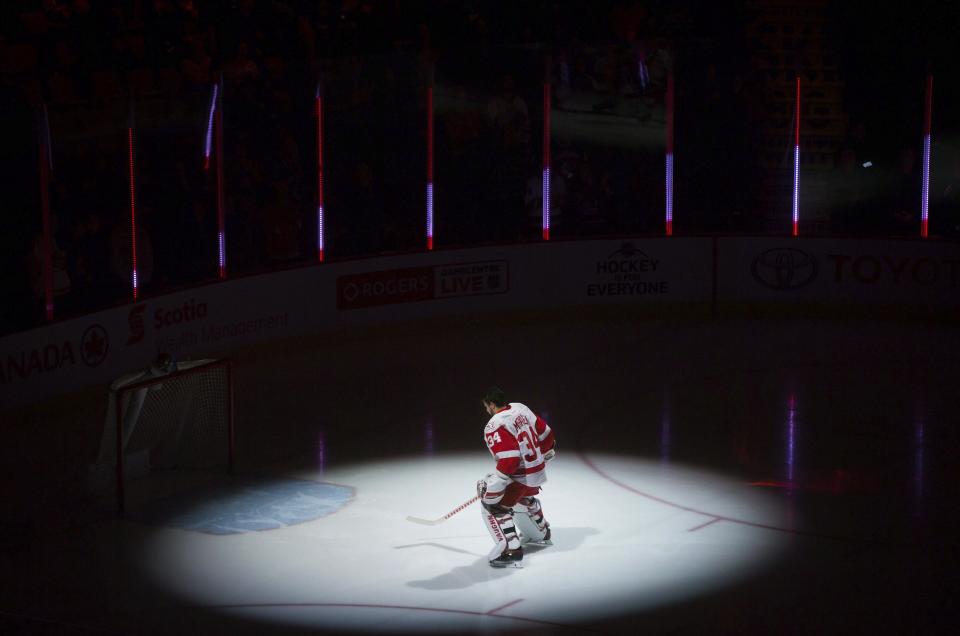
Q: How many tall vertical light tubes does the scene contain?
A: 9